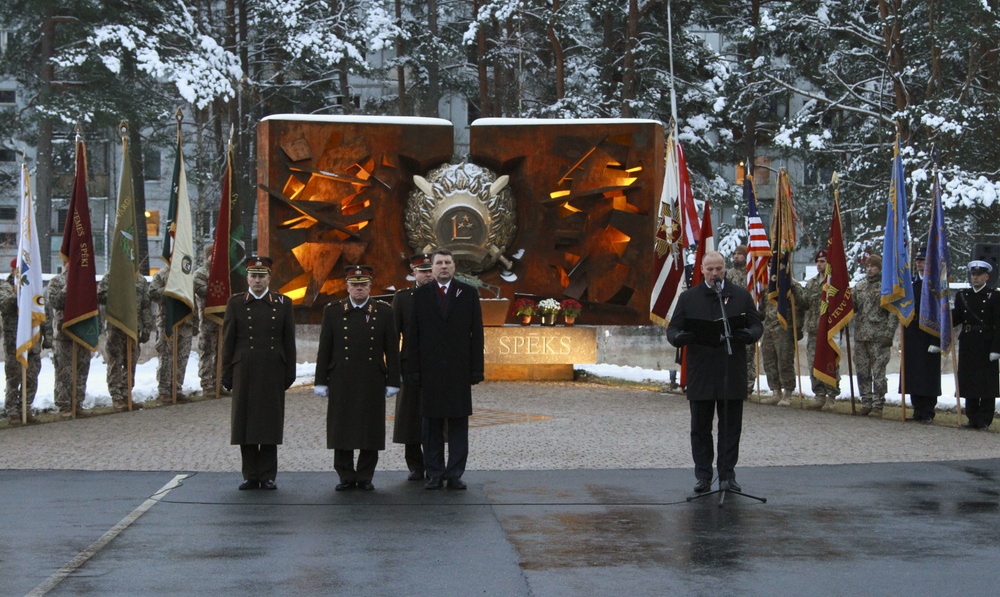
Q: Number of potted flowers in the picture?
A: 3